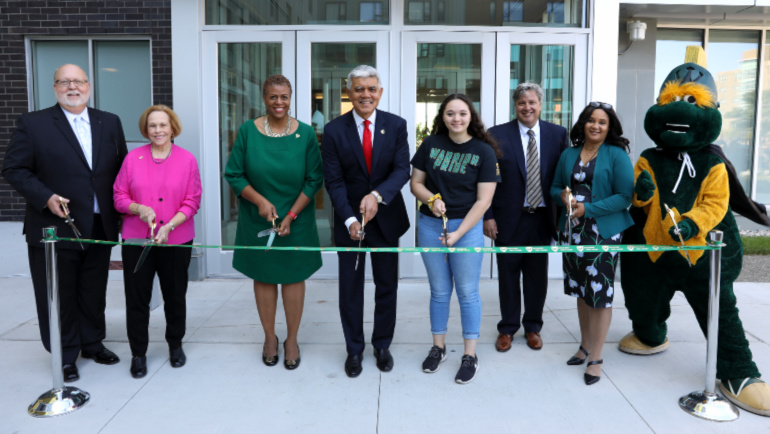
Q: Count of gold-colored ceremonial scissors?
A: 7